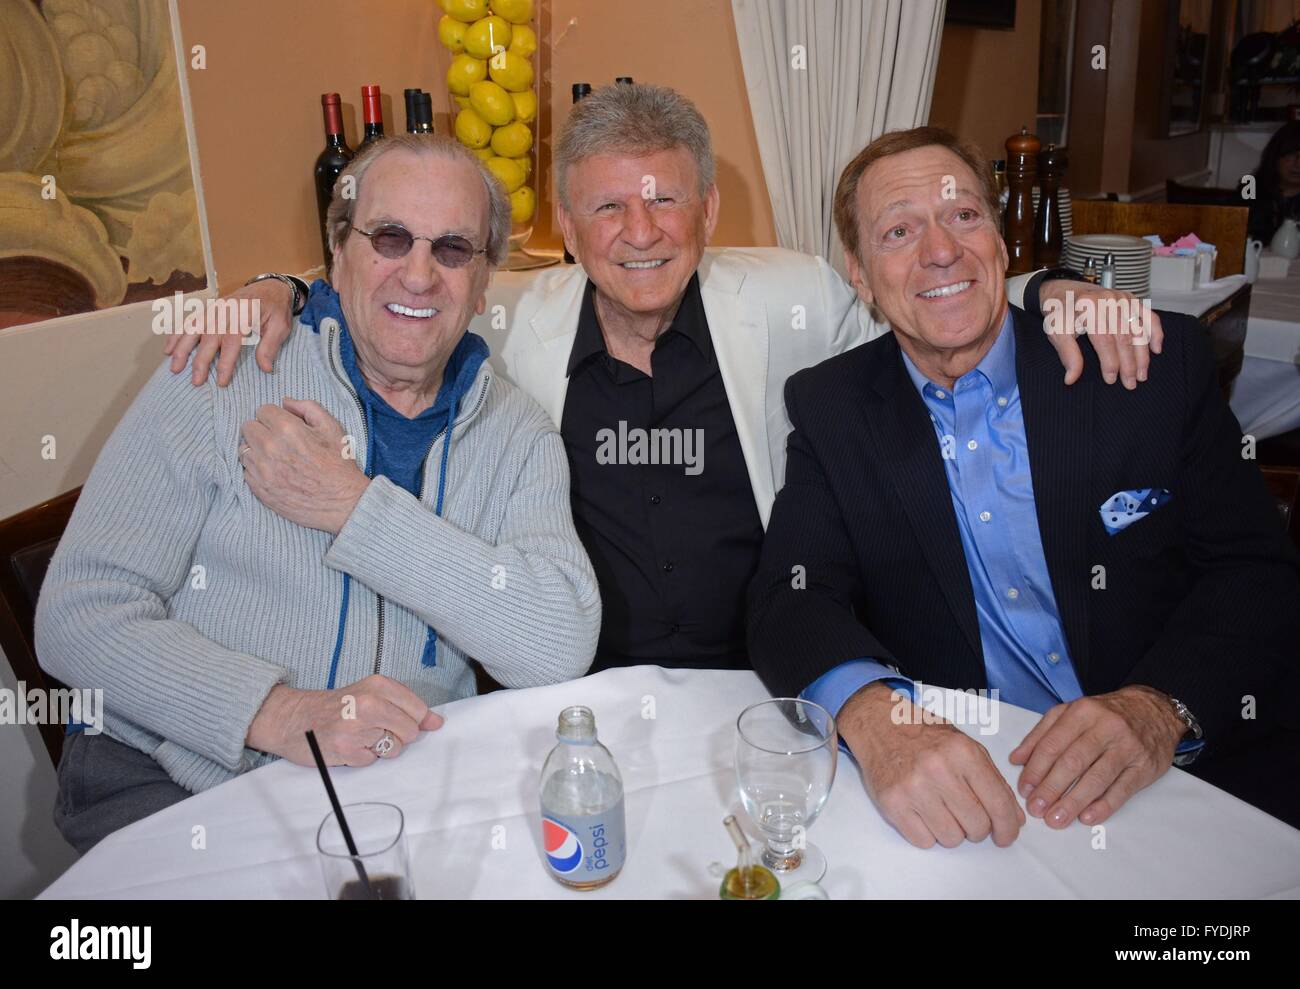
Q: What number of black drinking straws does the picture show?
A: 1